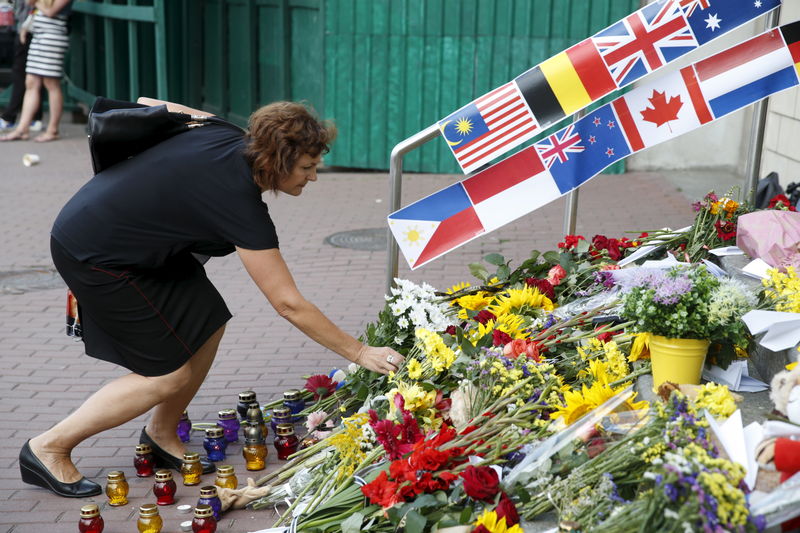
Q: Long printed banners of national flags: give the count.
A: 2